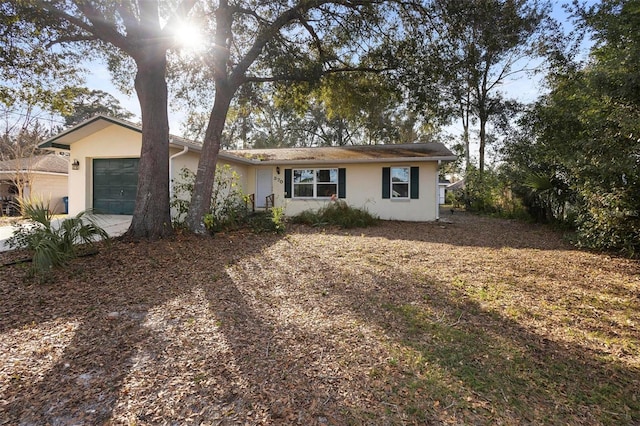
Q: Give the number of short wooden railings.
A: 2